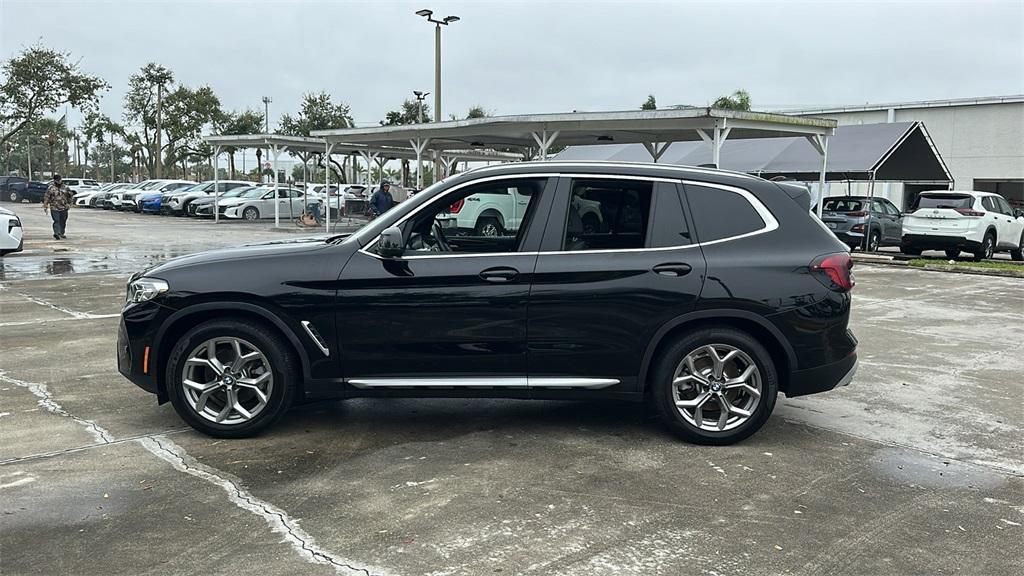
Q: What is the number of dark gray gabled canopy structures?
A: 1